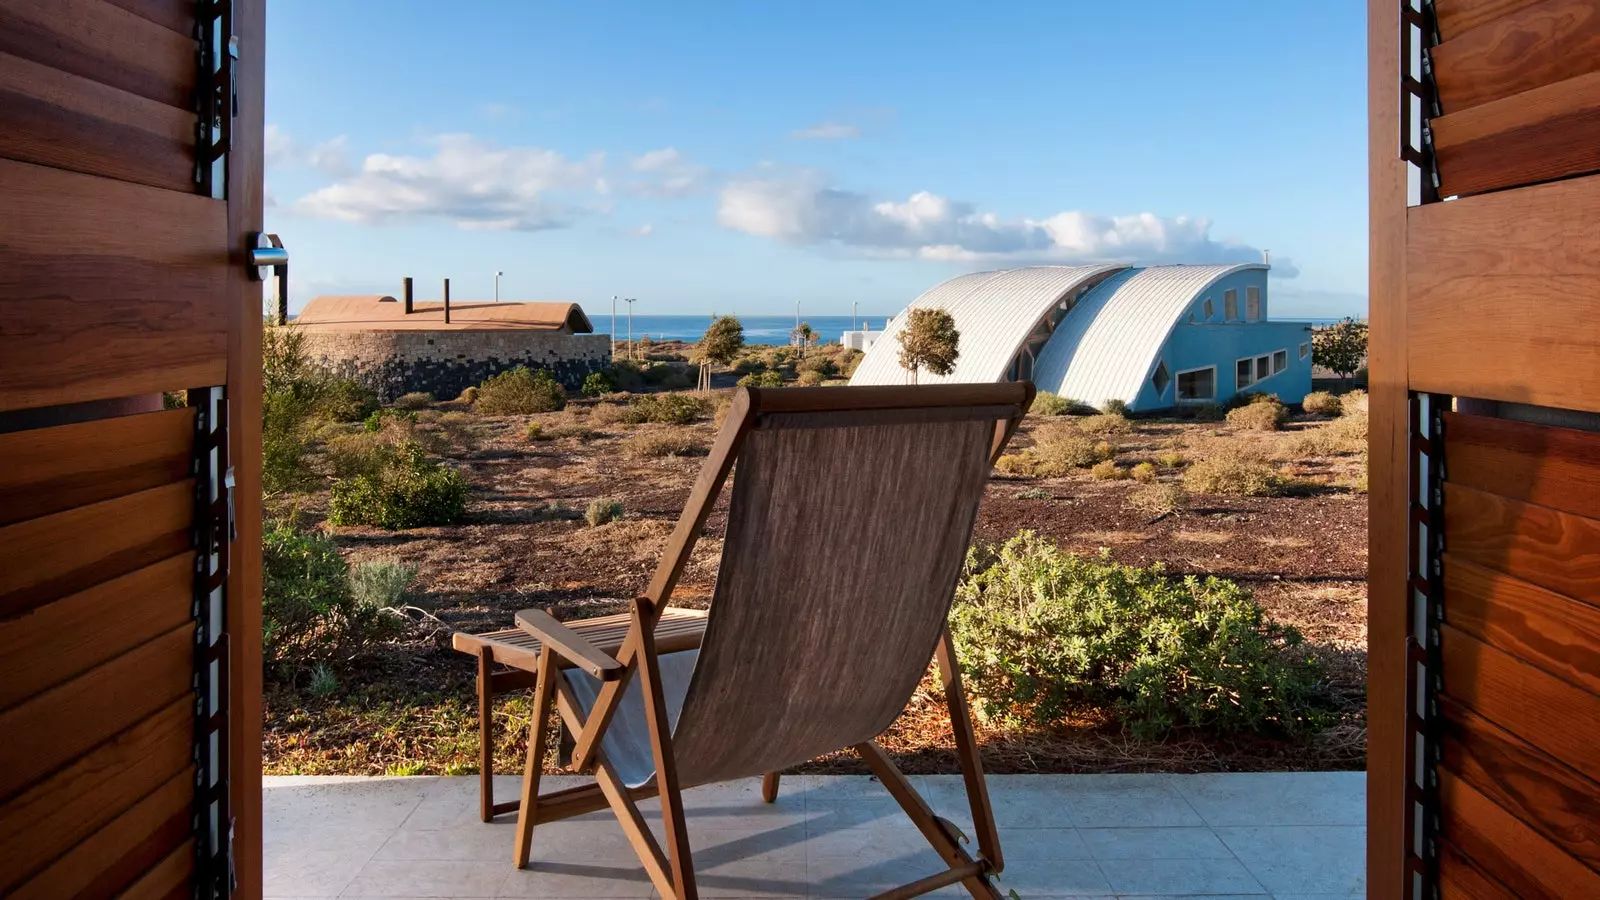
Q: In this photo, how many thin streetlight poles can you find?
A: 5